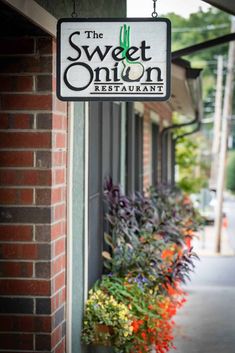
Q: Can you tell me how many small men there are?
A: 0